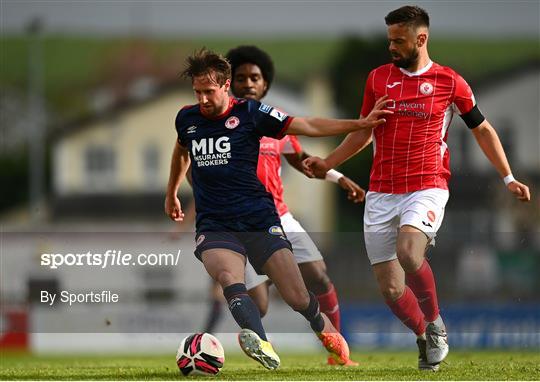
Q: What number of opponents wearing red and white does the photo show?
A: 2